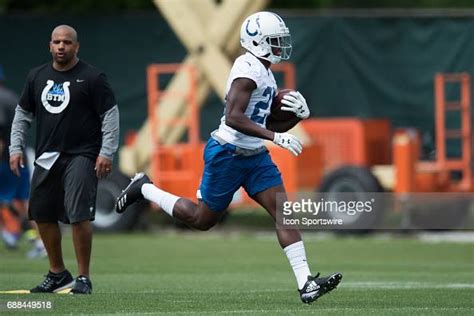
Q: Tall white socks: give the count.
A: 2